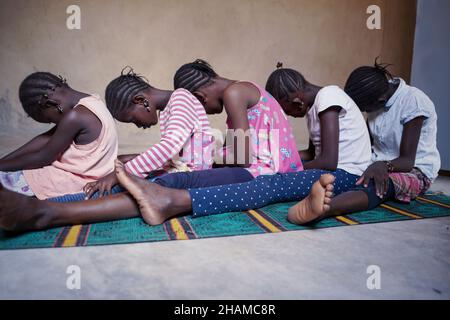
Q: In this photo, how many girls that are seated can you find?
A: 5